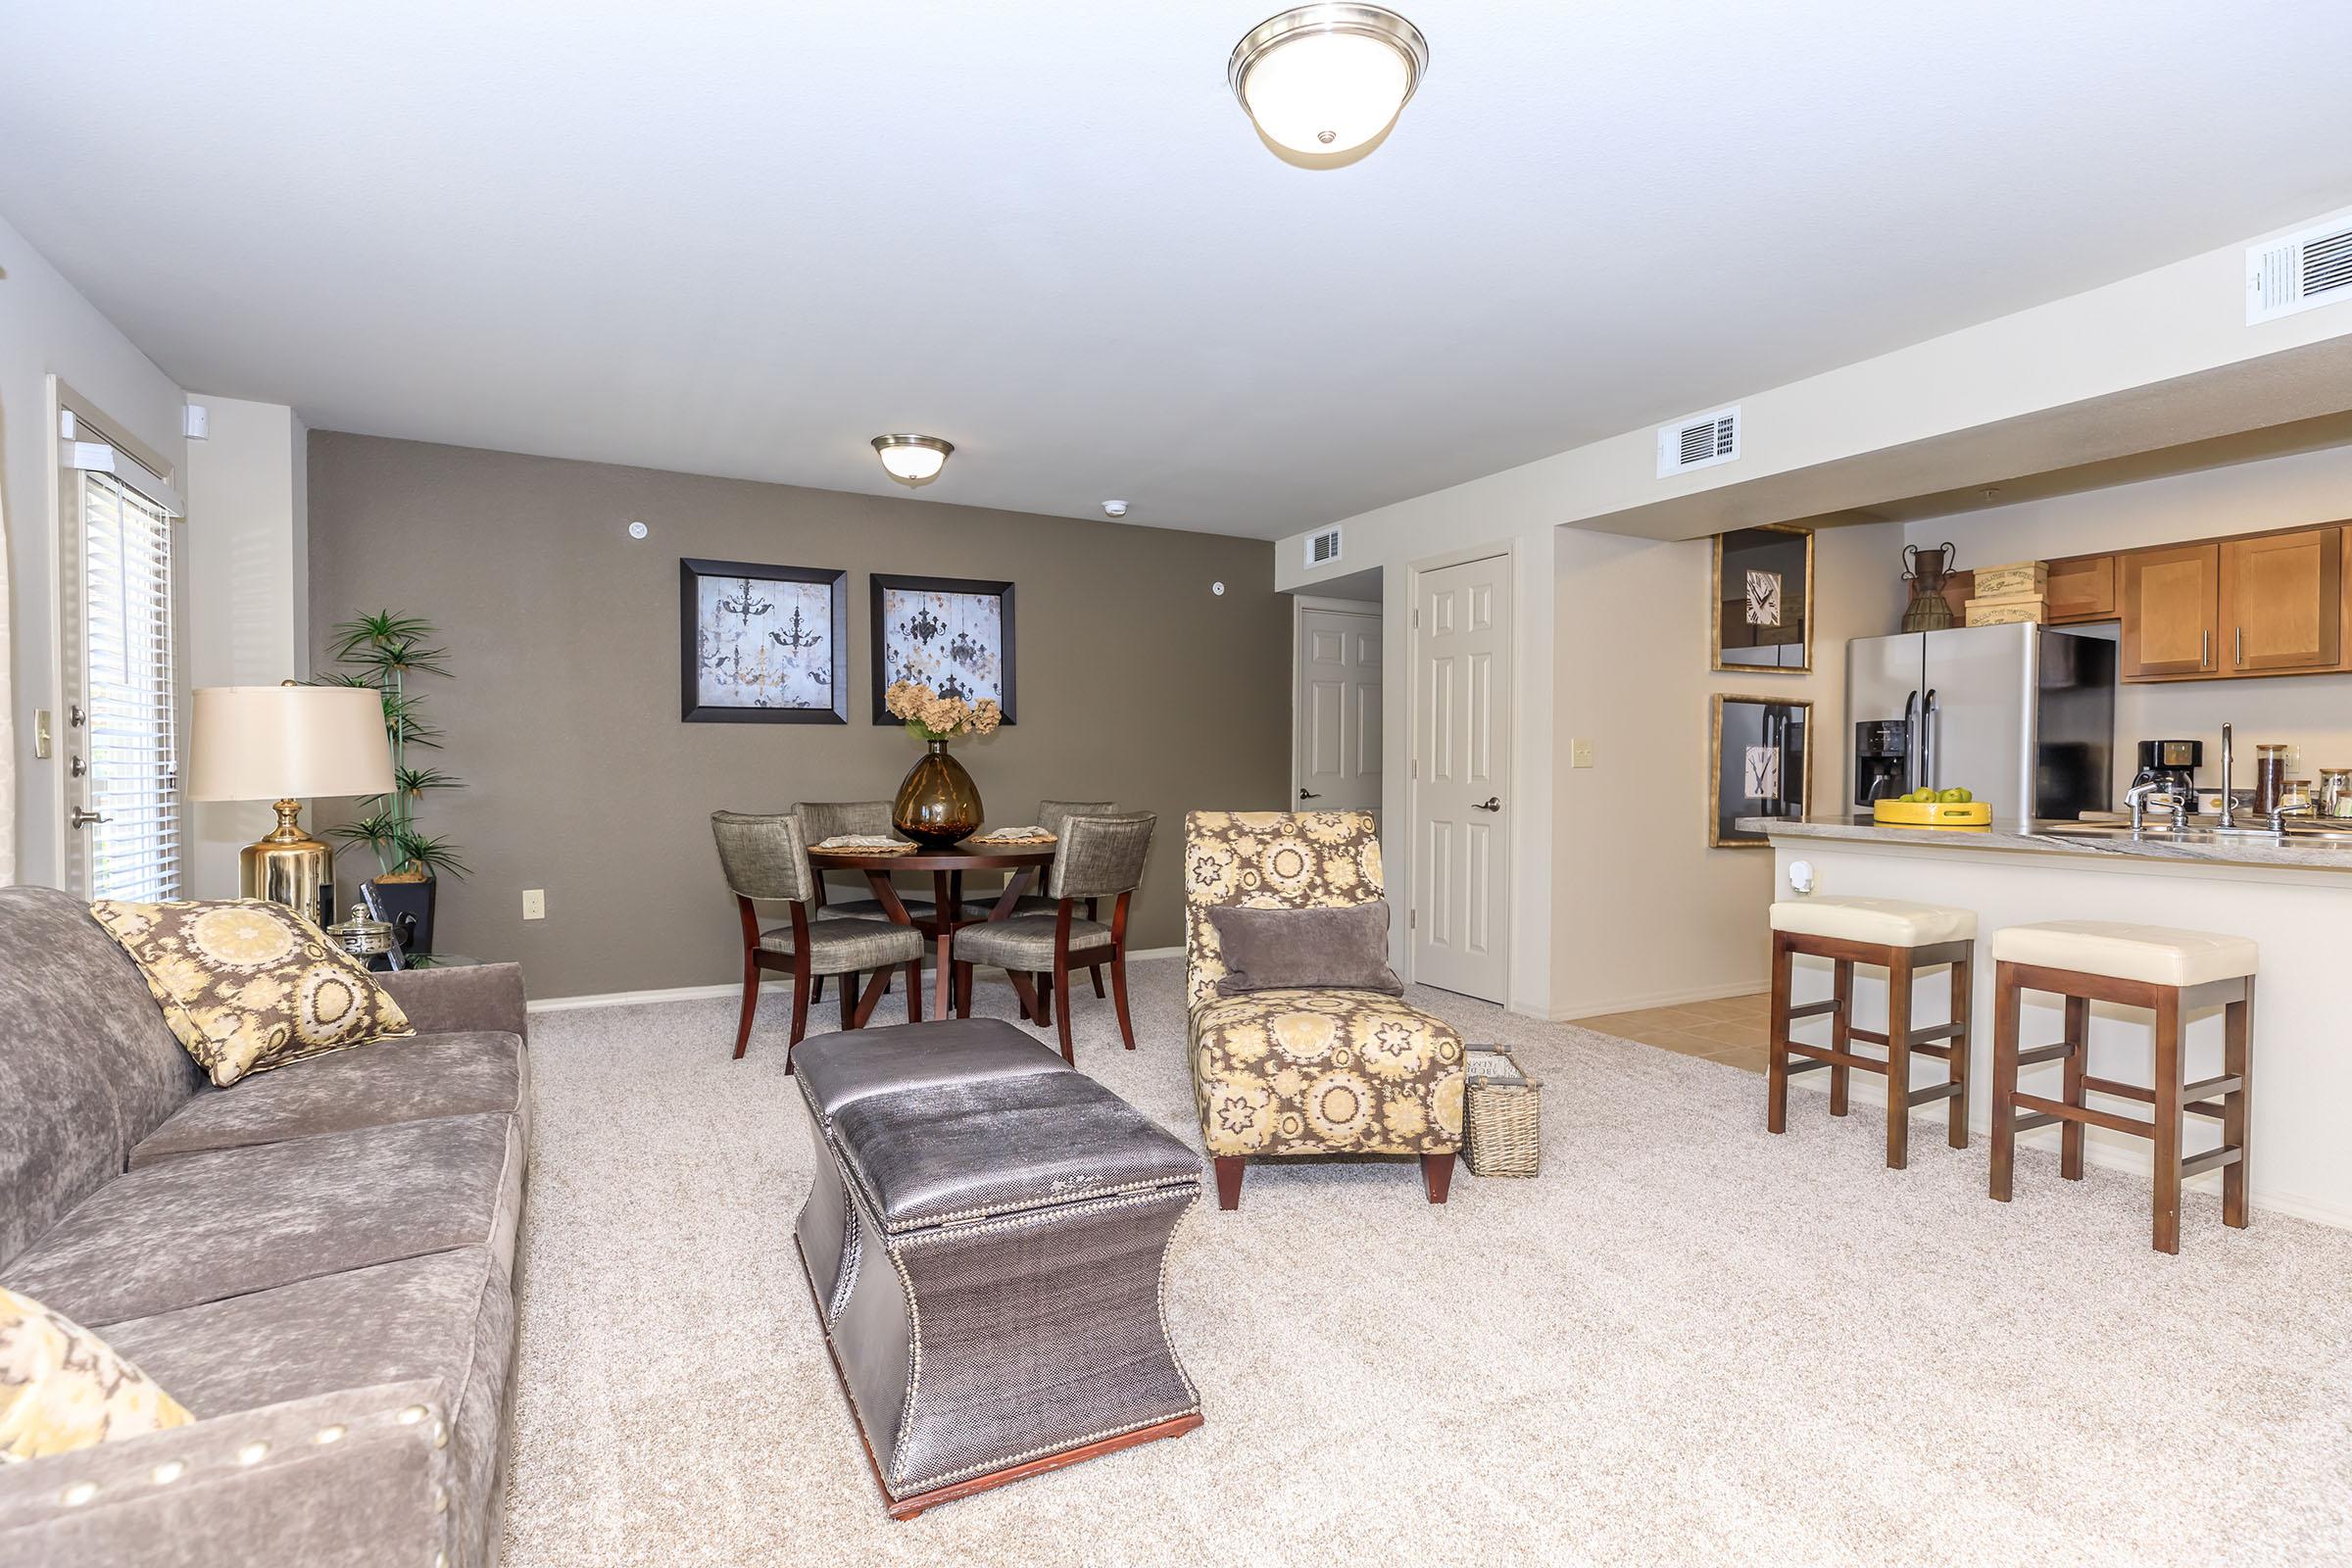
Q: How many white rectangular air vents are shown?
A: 3